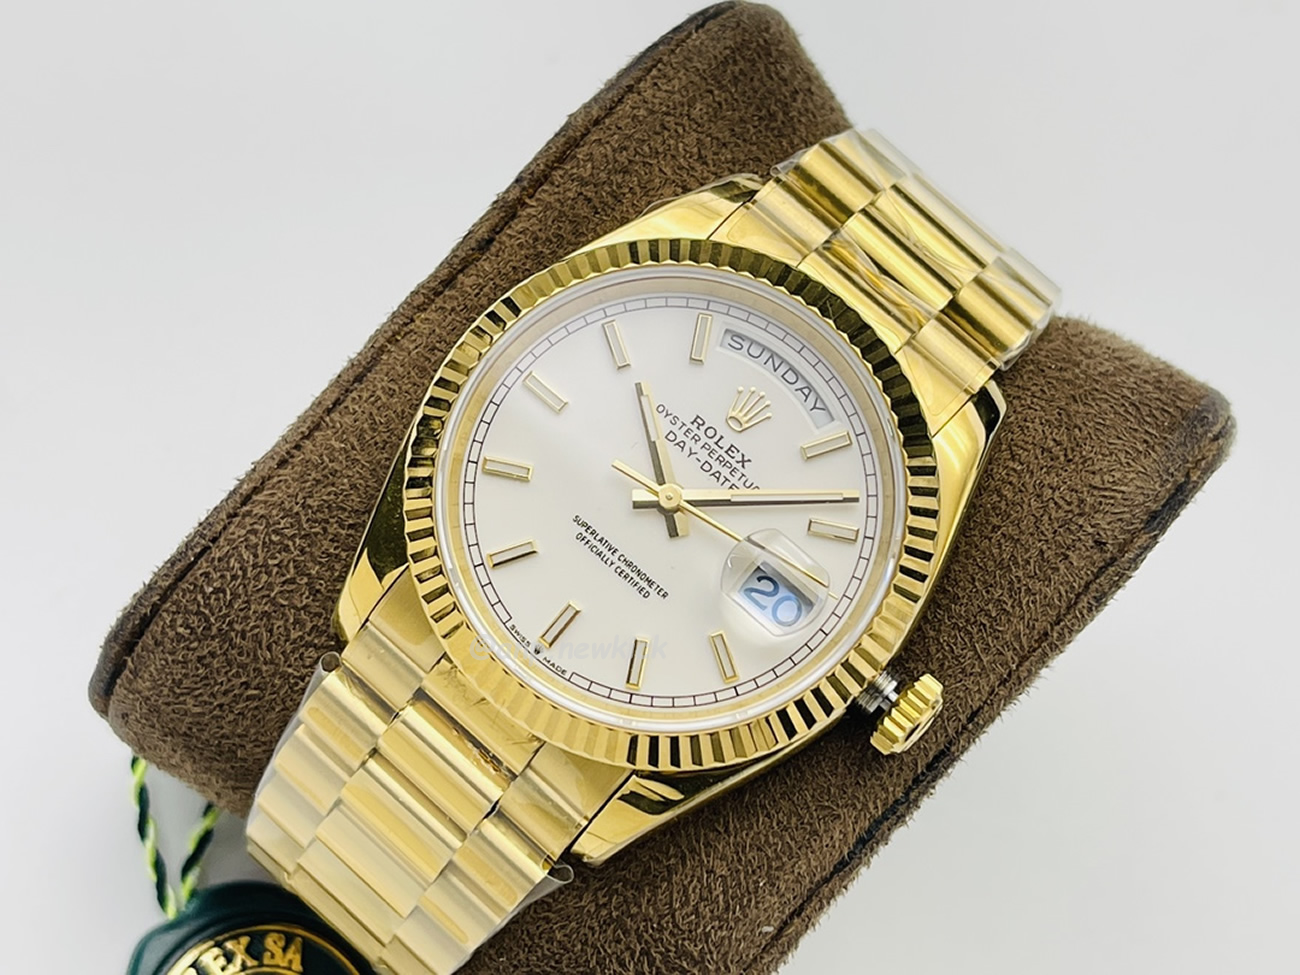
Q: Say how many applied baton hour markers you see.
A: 10